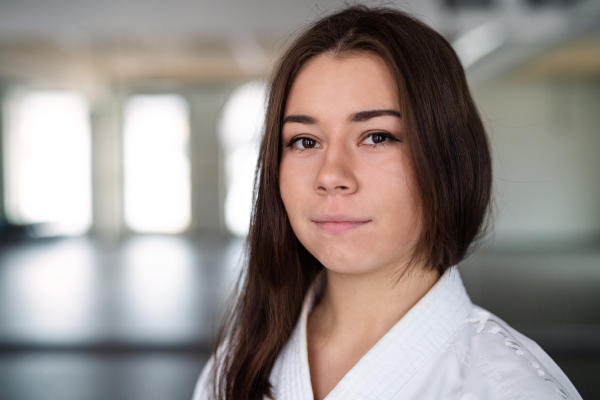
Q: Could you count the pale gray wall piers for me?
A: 2